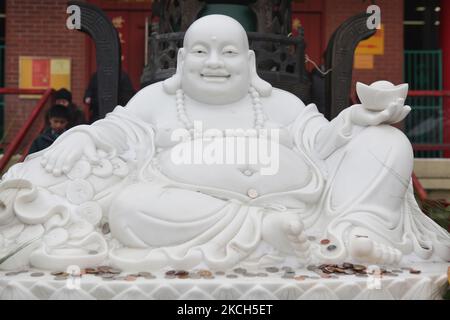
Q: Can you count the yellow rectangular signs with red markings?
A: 2